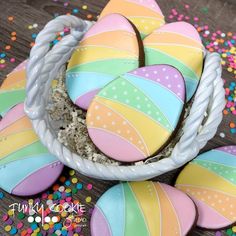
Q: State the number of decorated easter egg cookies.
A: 8